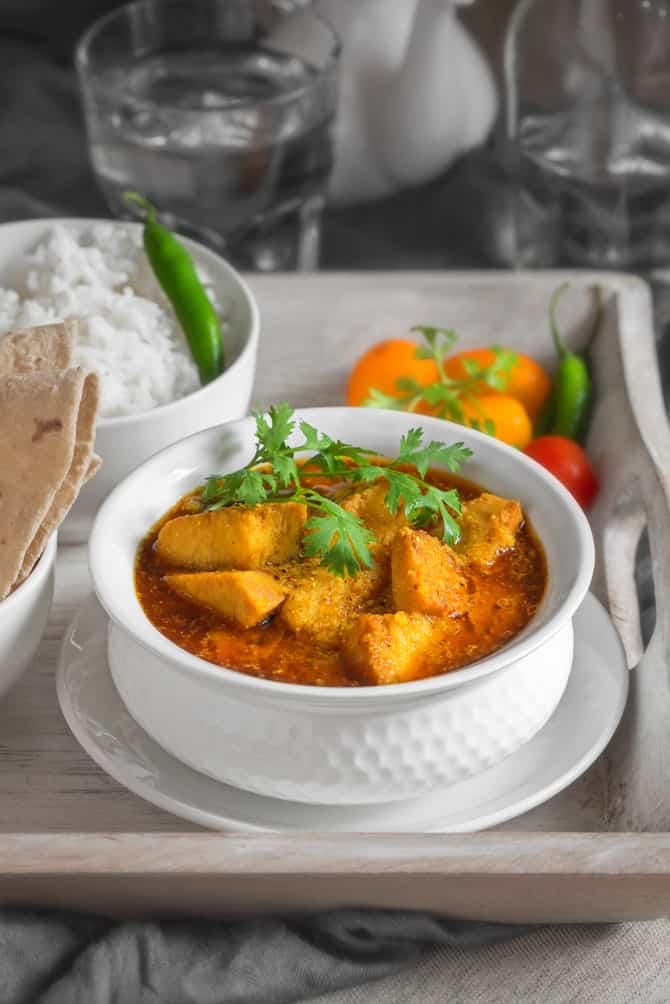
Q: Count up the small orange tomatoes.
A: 3